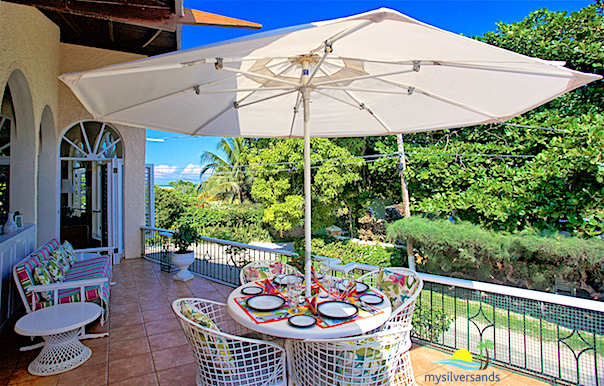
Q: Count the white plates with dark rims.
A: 8